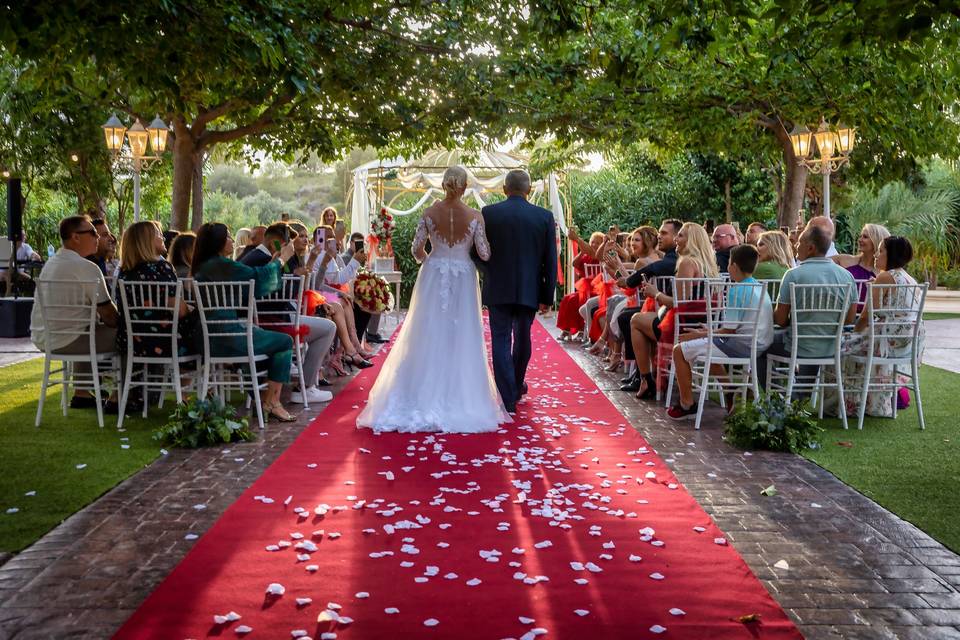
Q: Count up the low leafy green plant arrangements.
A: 2